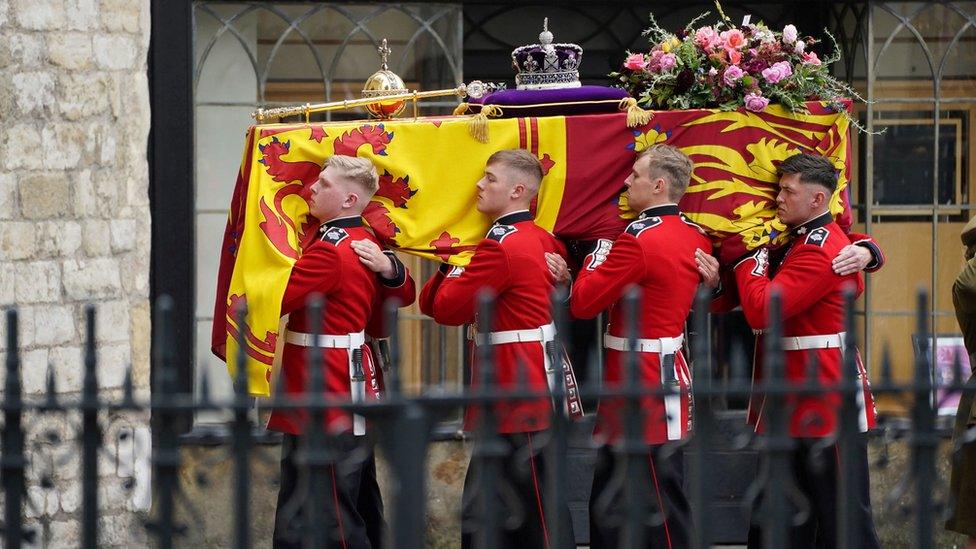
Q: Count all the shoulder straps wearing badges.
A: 4